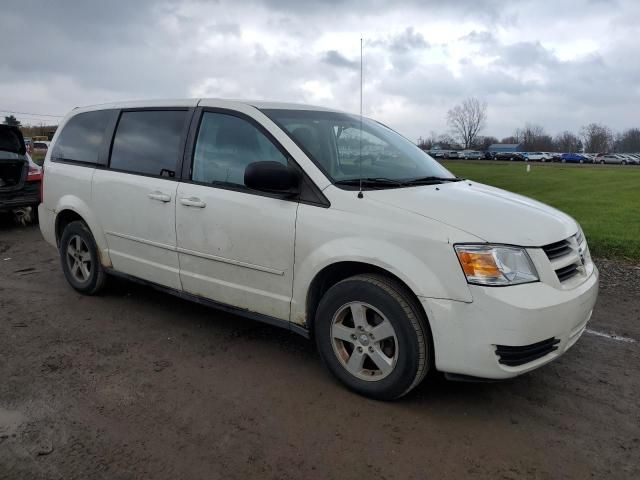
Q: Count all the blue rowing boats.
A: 0